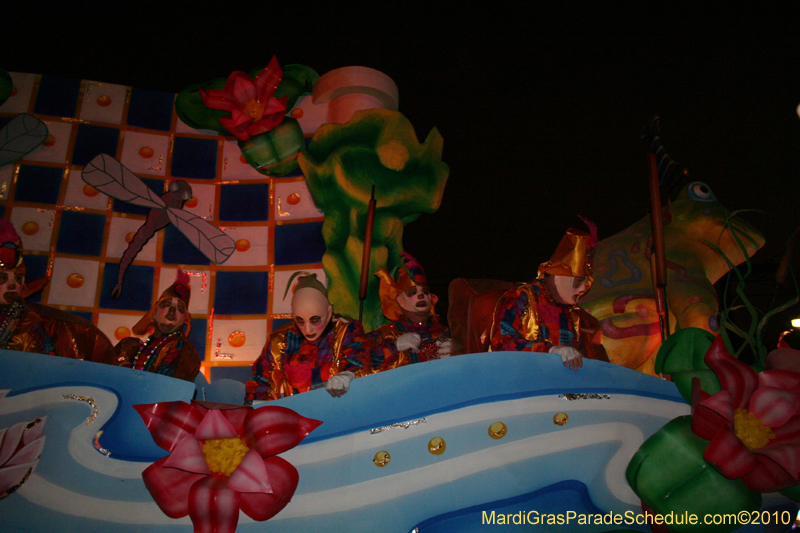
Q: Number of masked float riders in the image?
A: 5